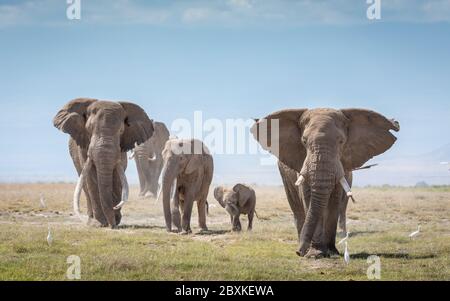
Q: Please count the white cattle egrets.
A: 5